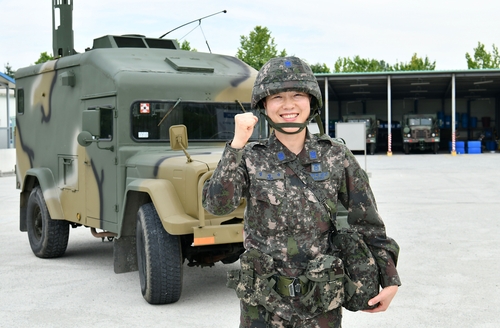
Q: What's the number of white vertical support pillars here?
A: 3